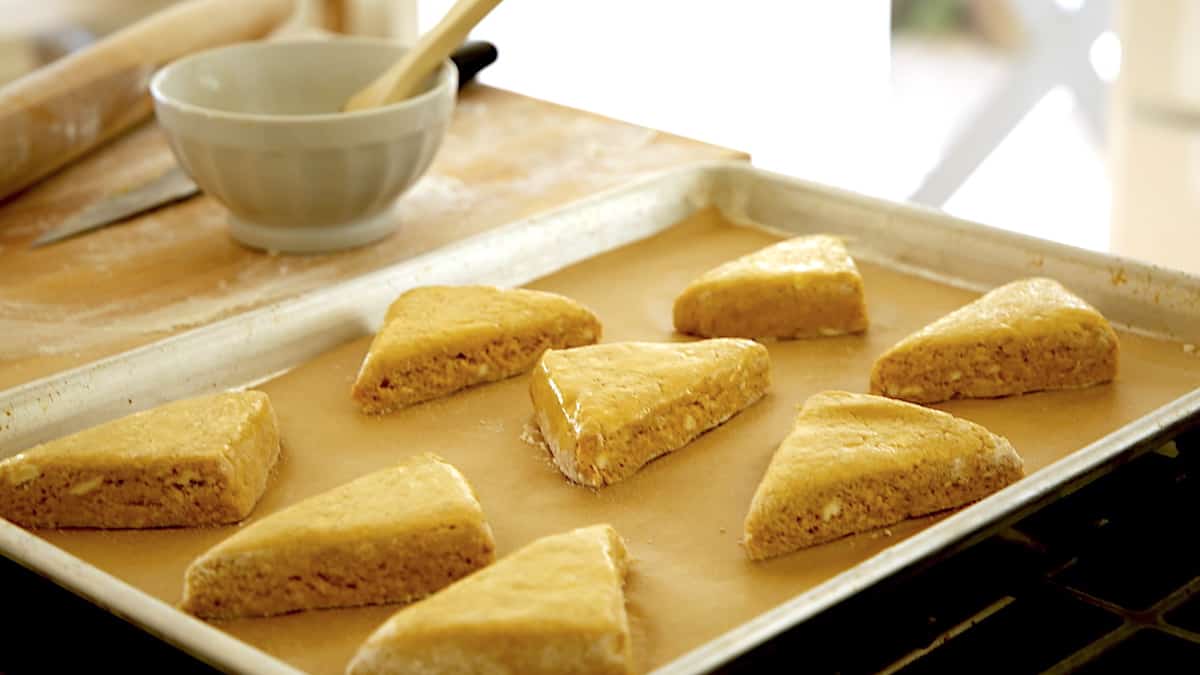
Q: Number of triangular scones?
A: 8